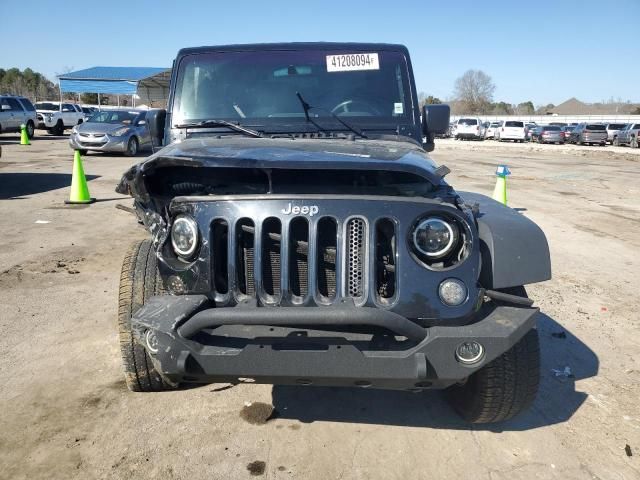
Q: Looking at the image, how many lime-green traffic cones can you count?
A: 3